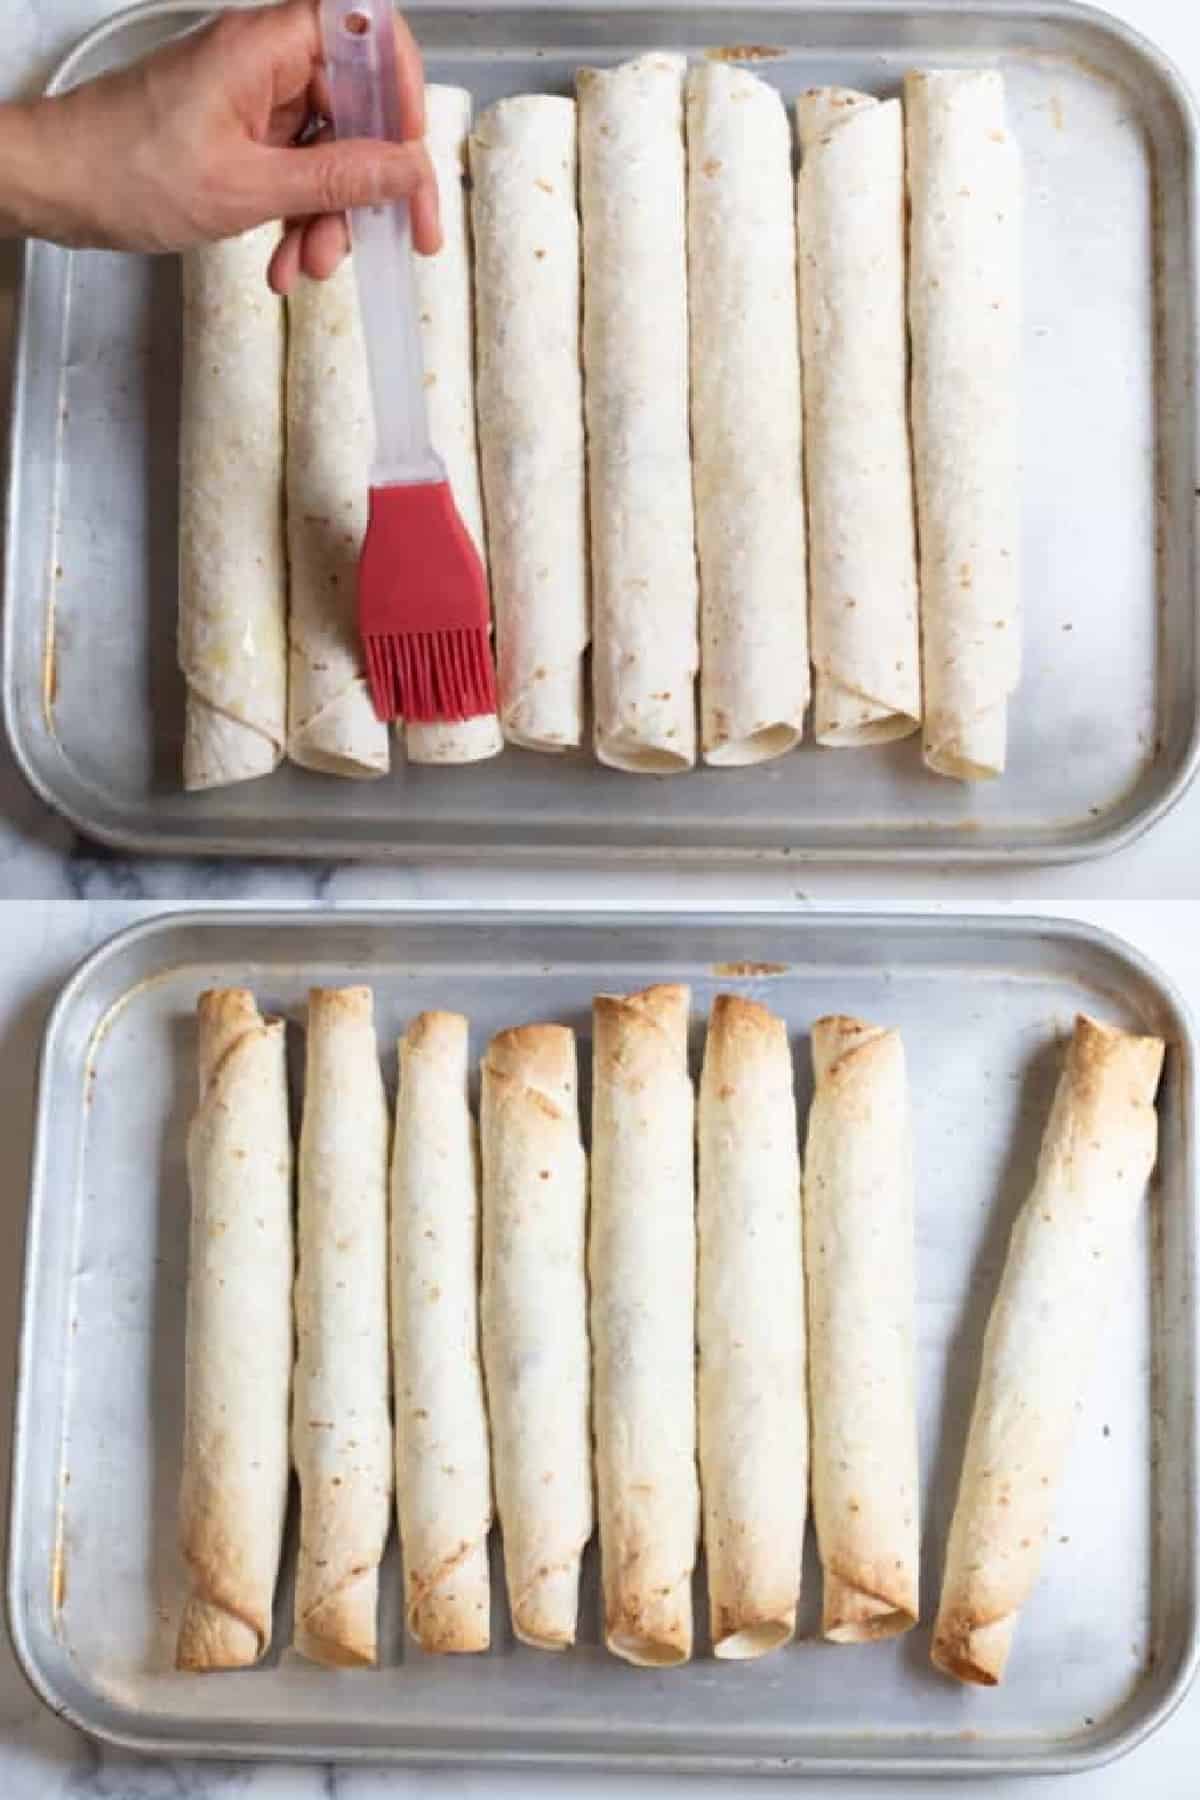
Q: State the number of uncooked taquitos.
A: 8